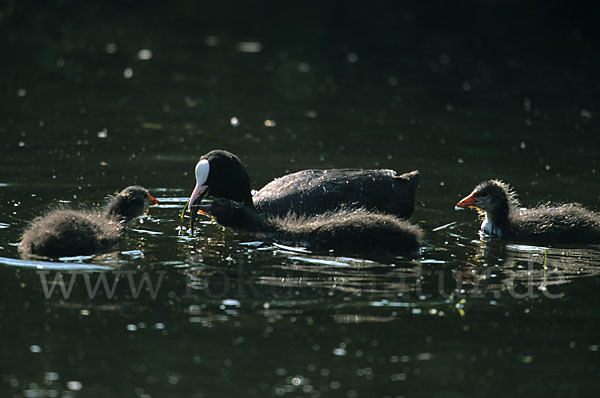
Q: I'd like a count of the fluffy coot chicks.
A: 3